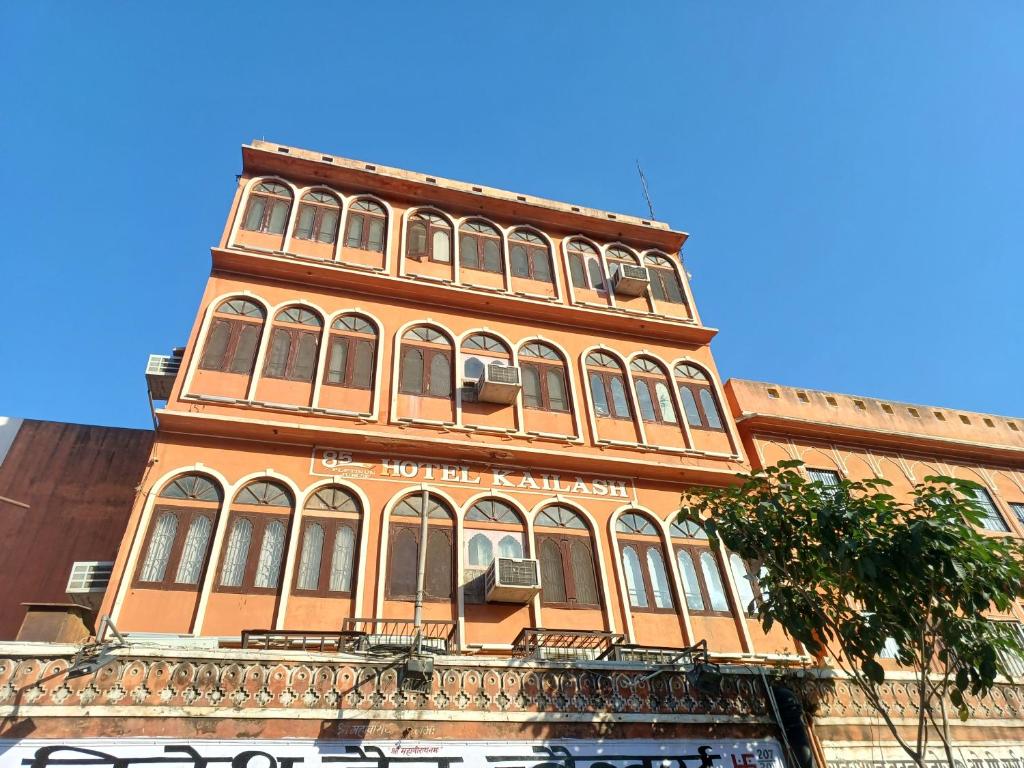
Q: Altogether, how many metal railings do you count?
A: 4